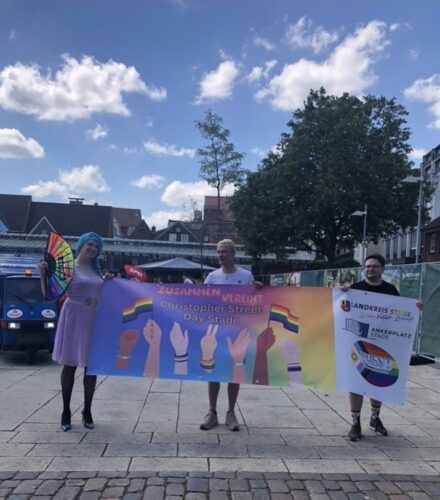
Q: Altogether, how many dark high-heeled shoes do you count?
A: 2